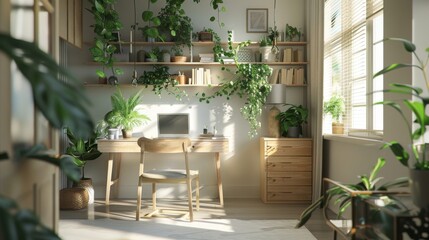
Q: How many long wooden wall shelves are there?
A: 3